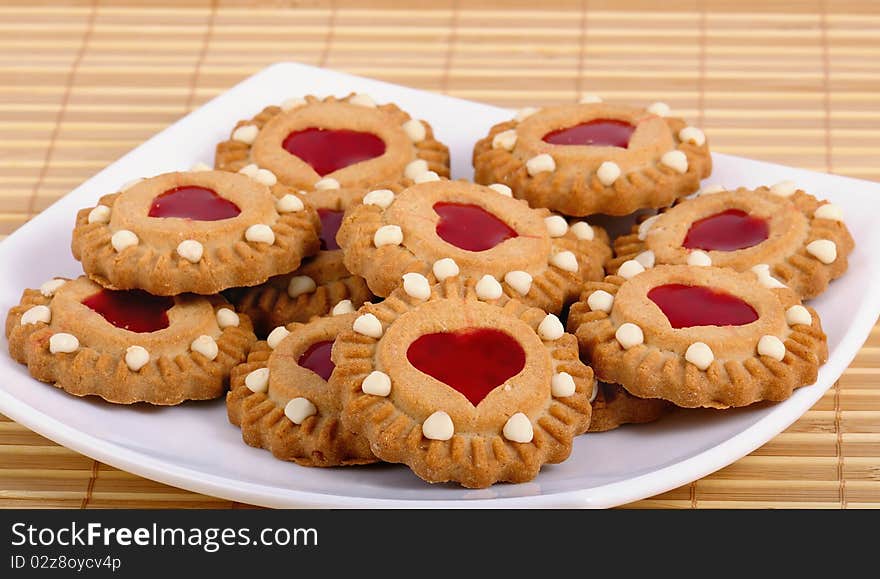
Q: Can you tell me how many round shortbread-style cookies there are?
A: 11